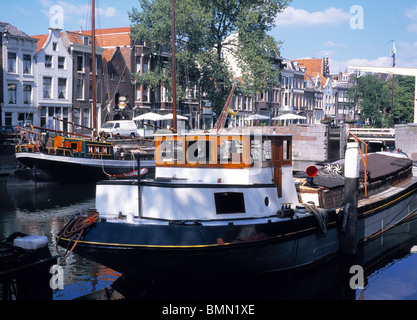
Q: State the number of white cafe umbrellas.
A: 4